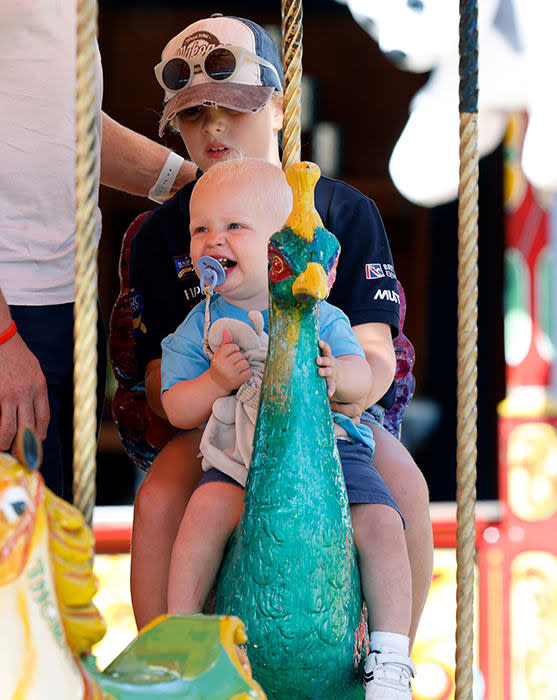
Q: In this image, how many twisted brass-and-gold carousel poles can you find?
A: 3